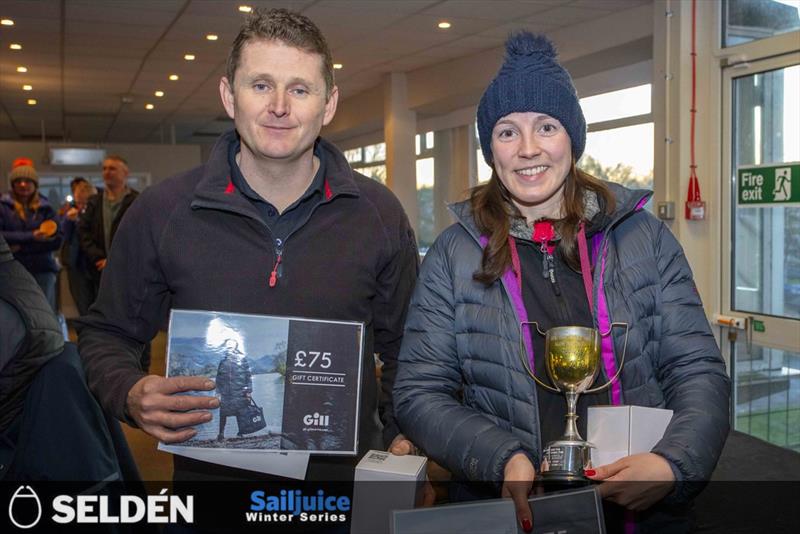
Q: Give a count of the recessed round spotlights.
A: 13